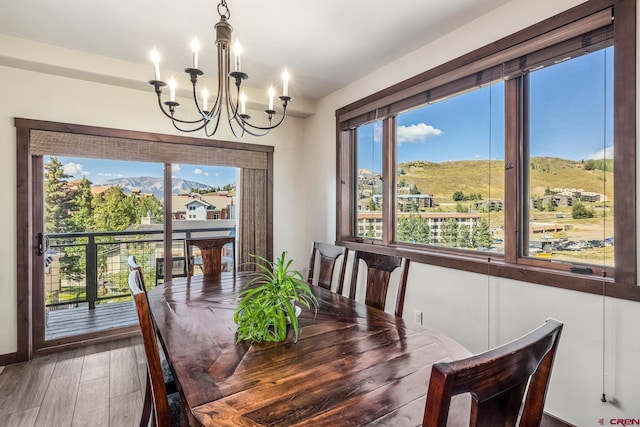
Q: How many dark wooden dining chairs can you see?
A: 6